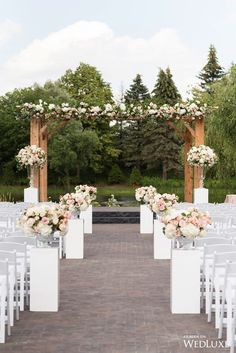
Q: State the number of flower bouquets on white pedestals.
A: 8